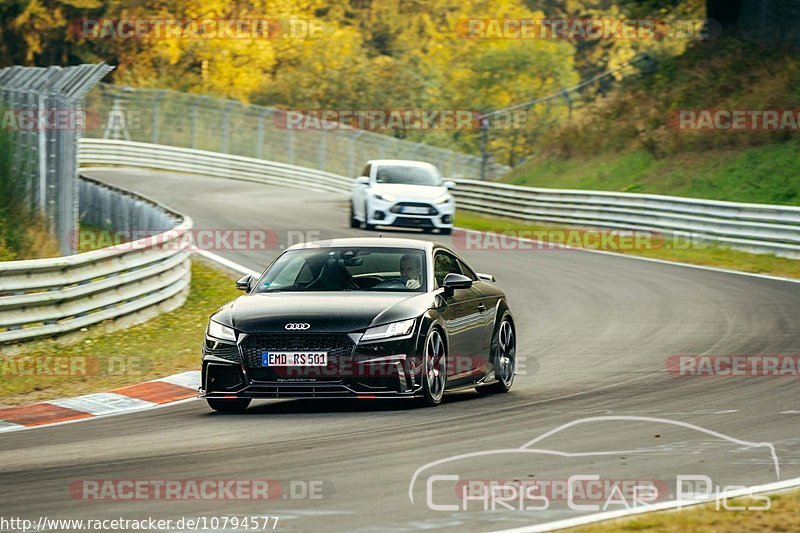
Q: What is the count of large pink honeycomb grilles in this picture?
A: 0